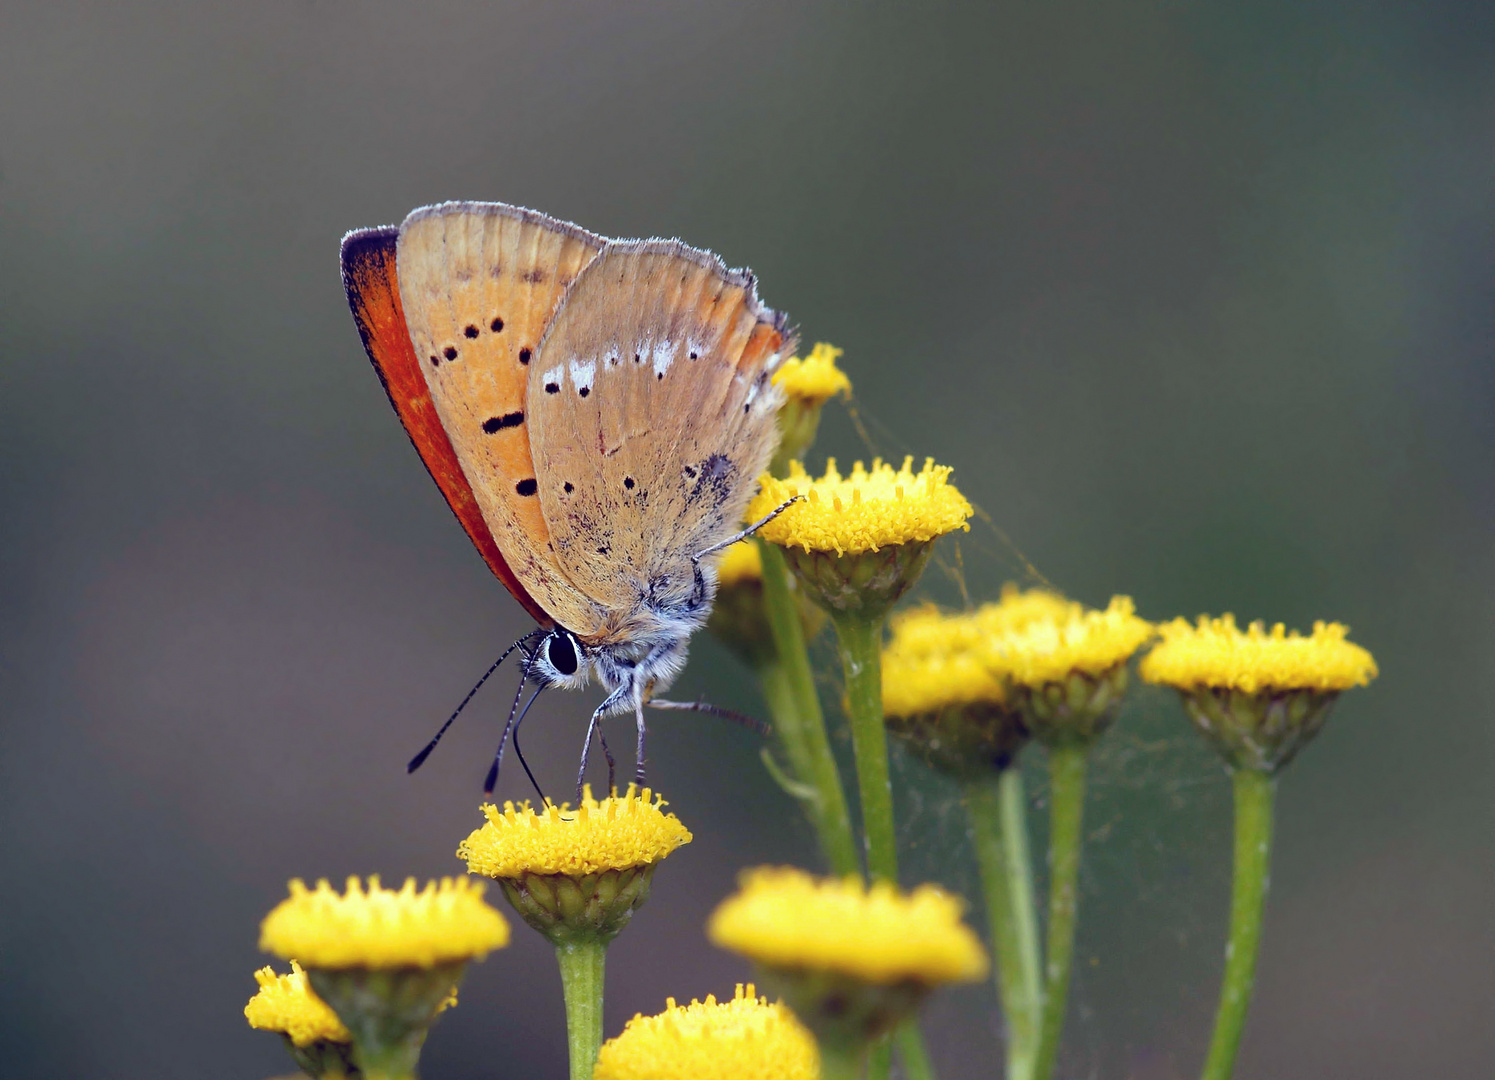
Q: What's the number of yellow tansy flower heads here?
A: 11